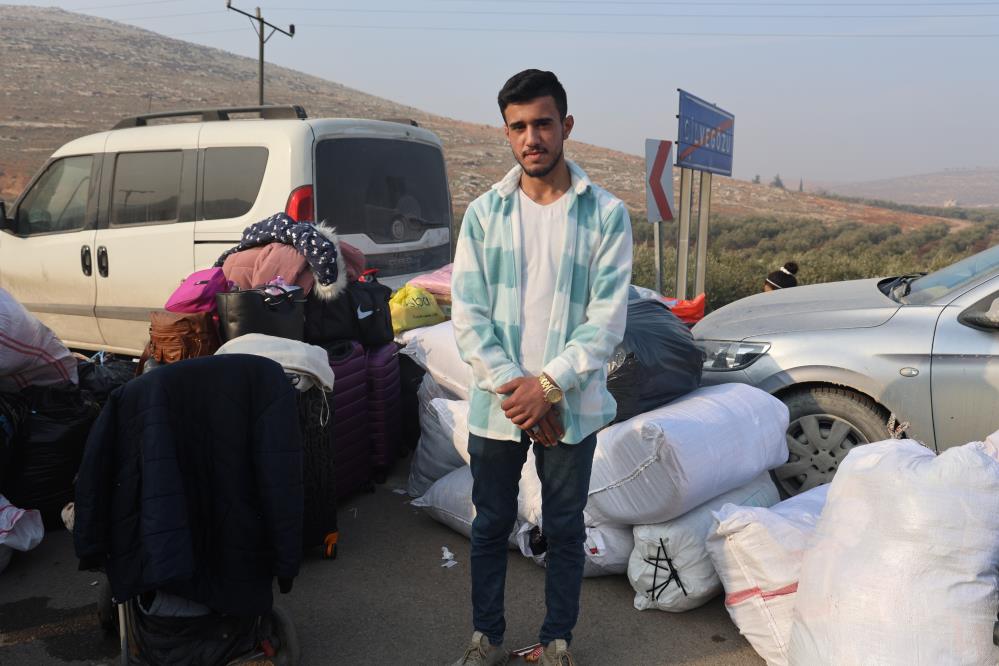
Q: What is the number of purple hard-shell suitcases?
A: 2